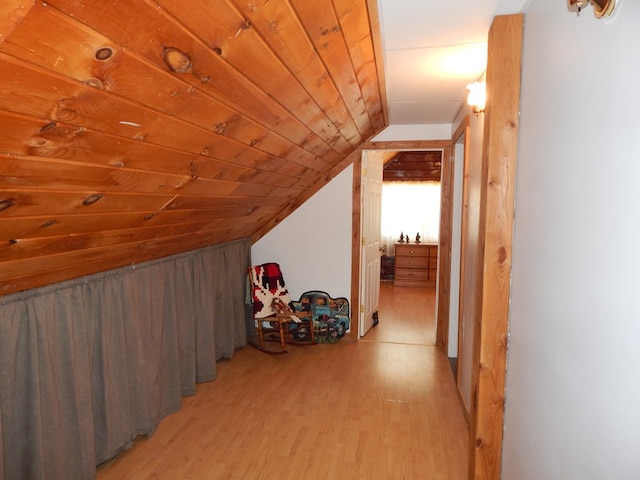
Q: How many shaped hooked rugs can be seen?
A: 1